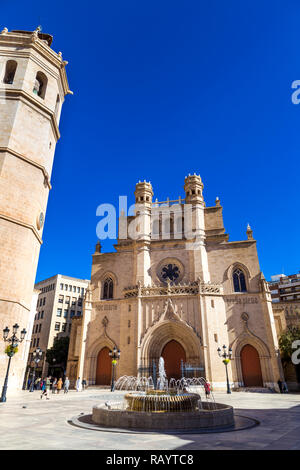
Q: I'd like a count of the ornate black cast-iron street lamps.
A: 4